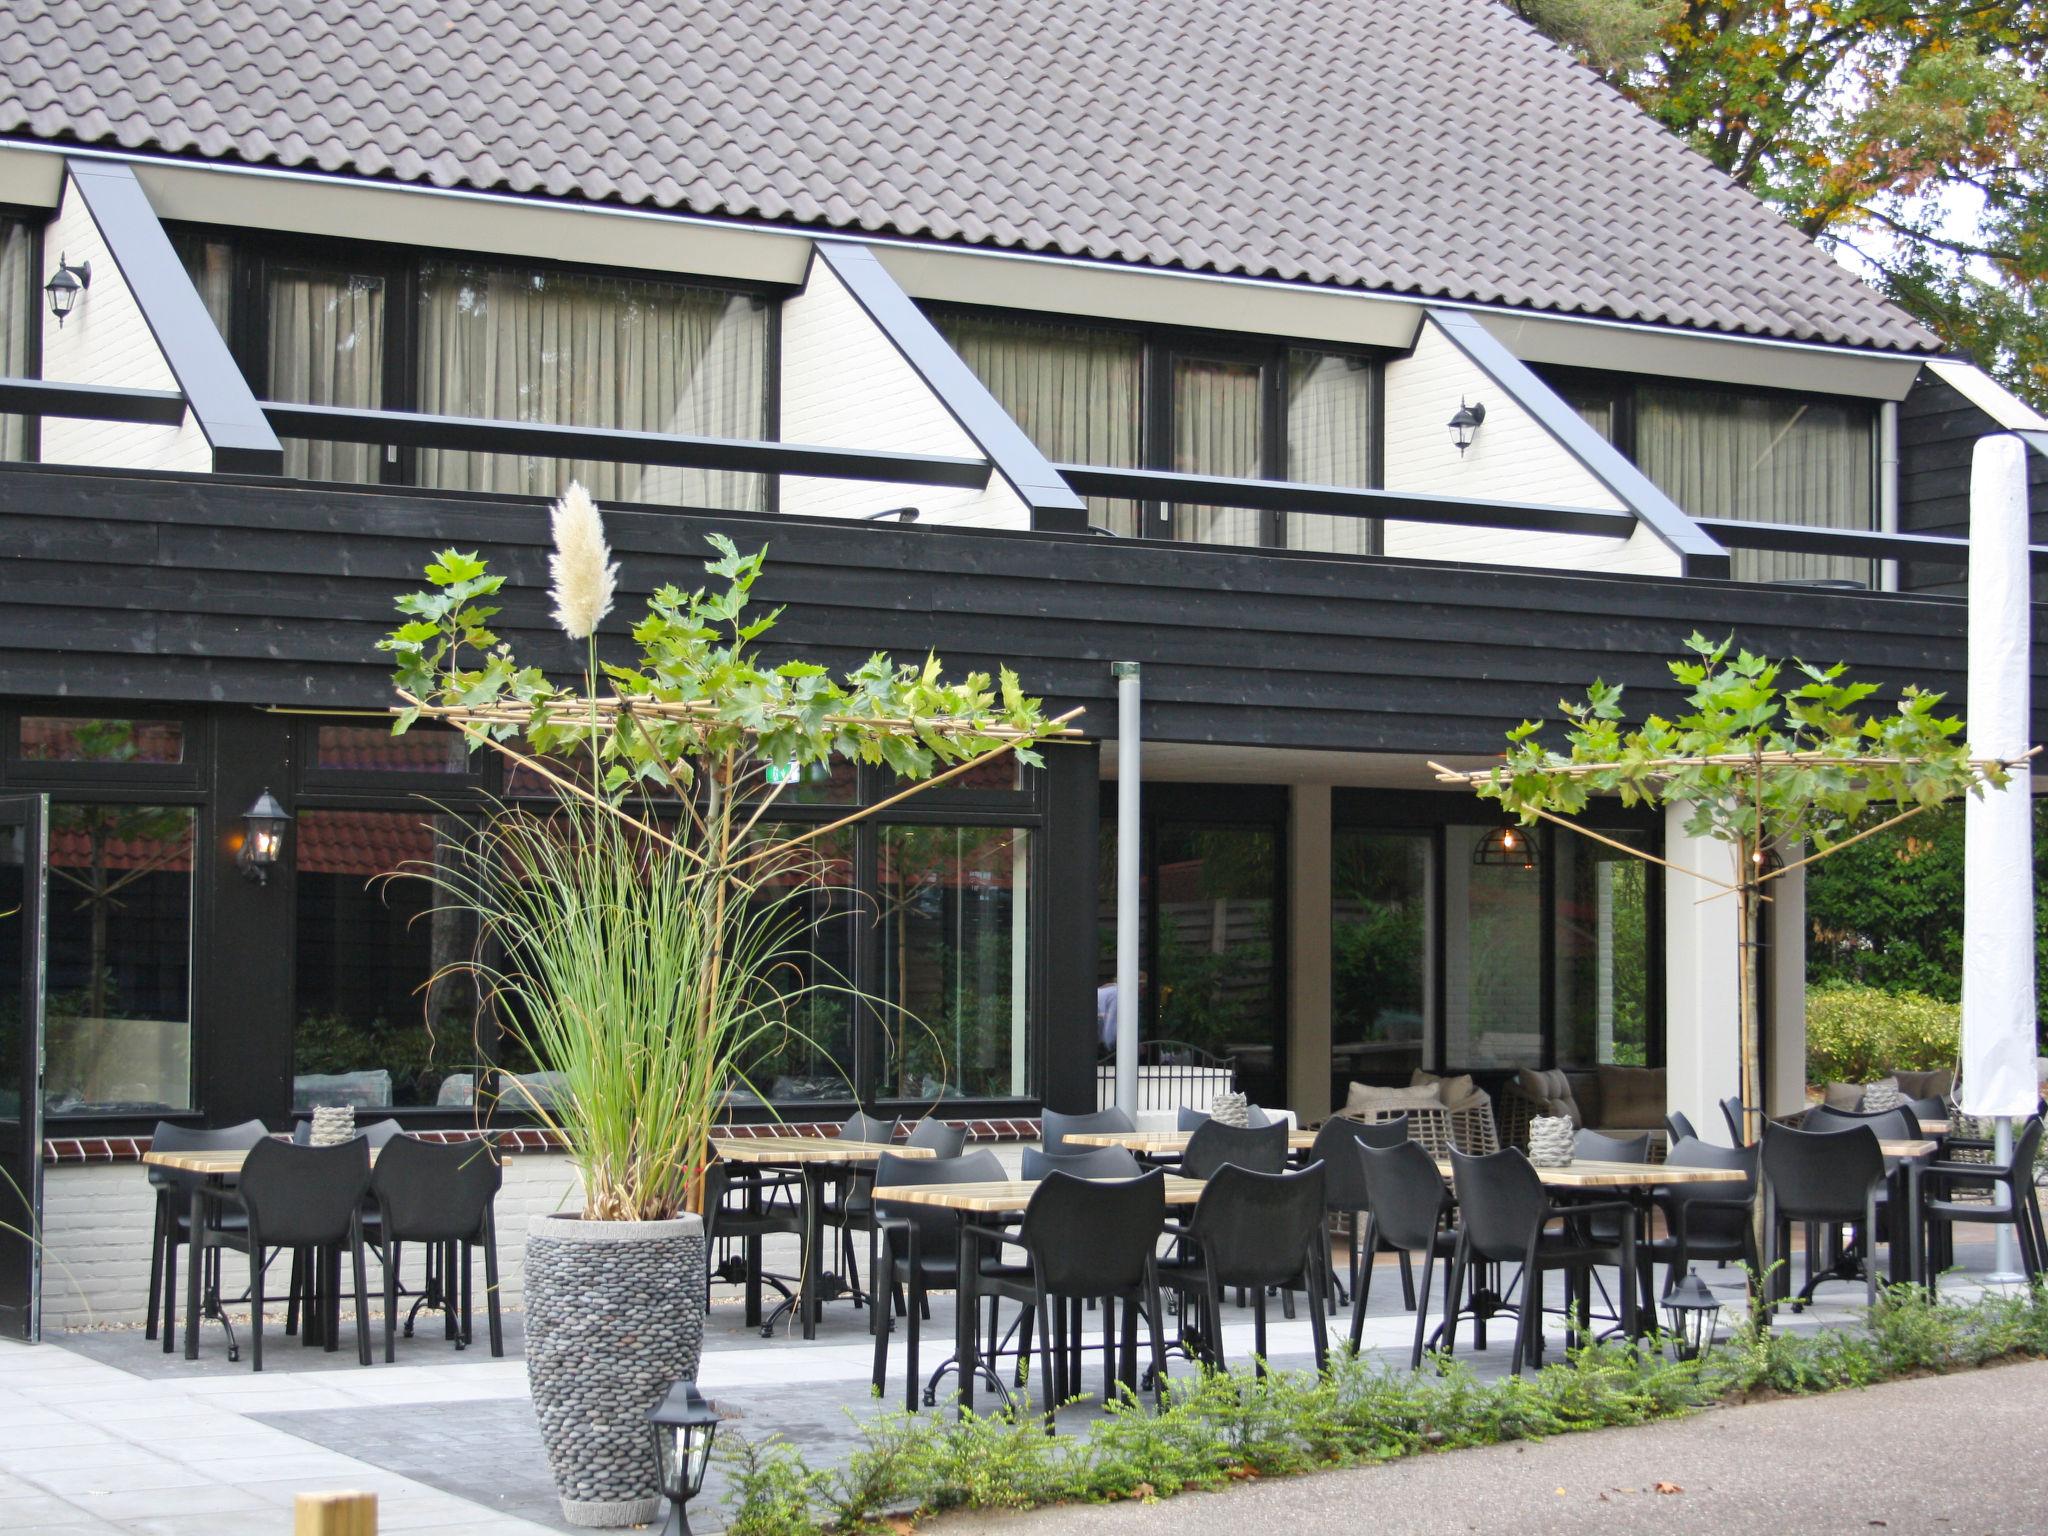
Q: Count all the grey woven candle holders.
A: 4